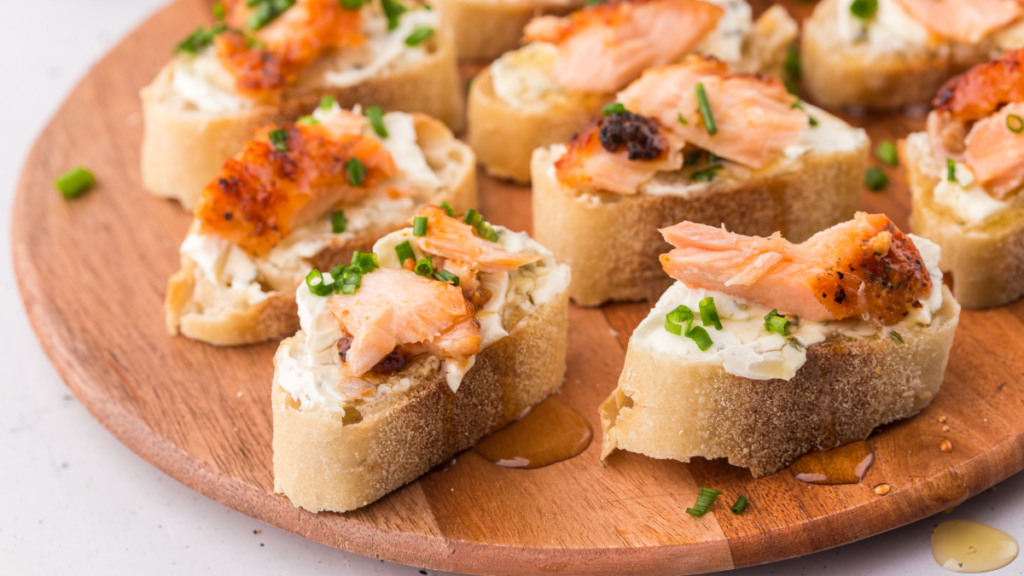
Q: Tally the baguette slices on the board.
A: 9